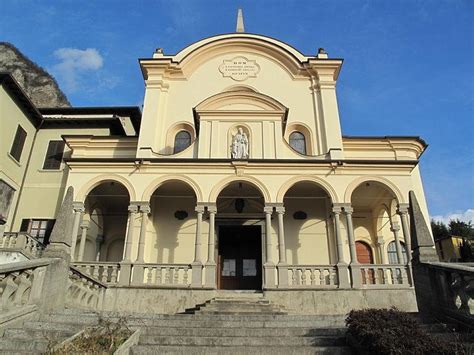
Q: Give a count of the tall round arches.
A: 5